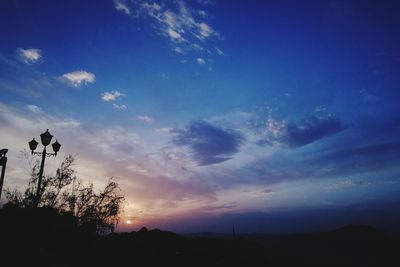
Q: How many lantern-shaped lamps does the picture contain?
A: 3